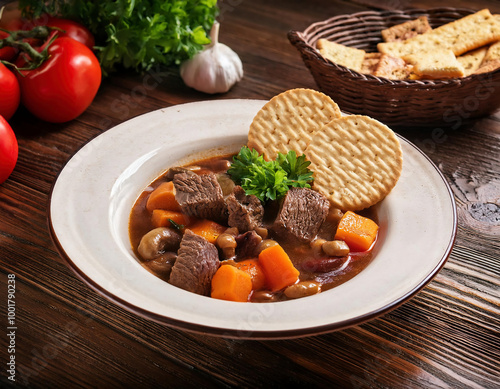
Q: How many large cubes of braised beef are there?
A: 4